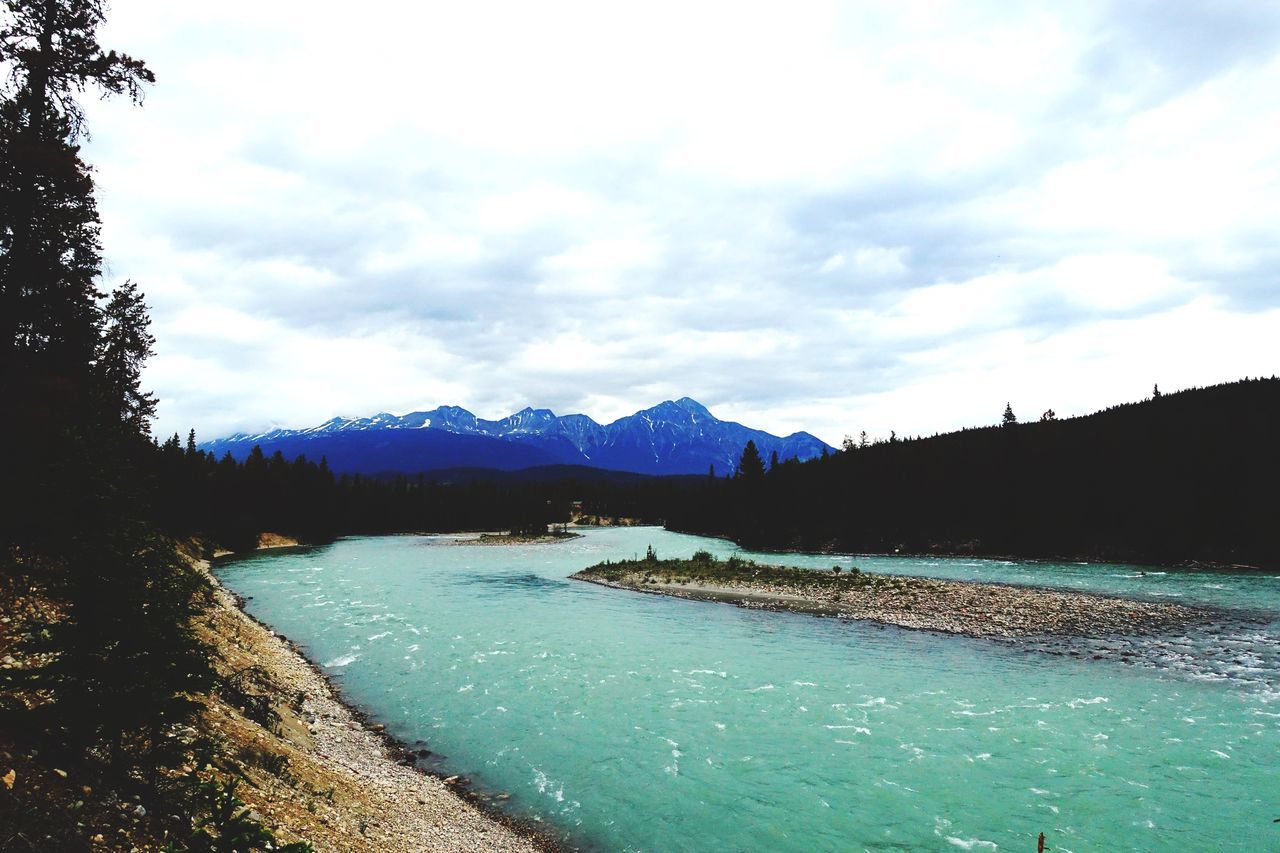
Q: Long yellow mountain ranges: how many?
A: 0